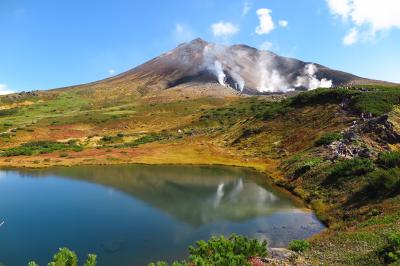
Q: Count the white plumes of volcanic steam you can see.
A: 4